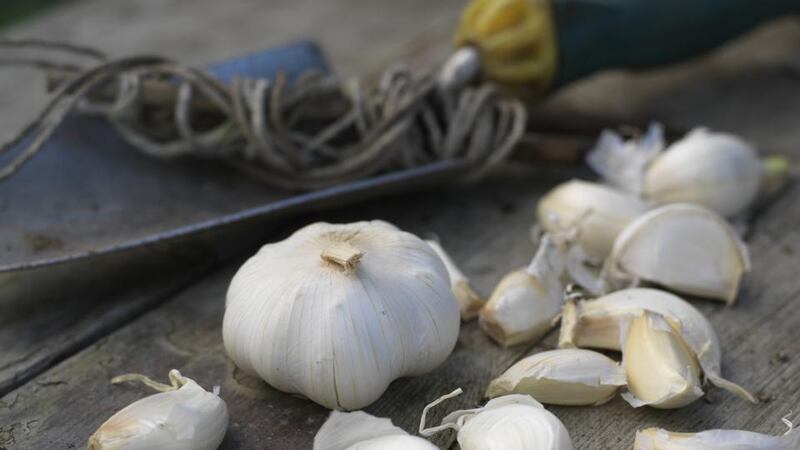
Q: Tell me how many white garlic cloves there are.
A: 12